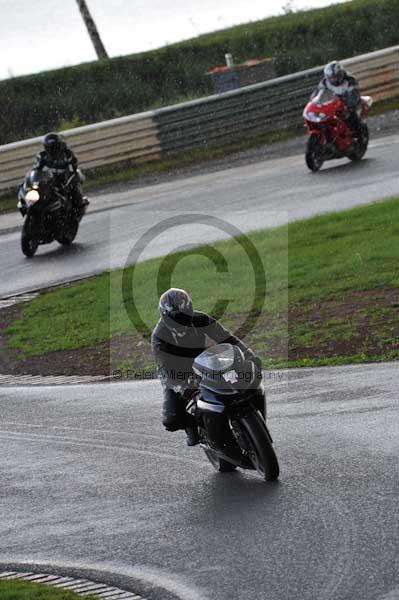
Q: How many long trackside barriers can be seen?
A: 1